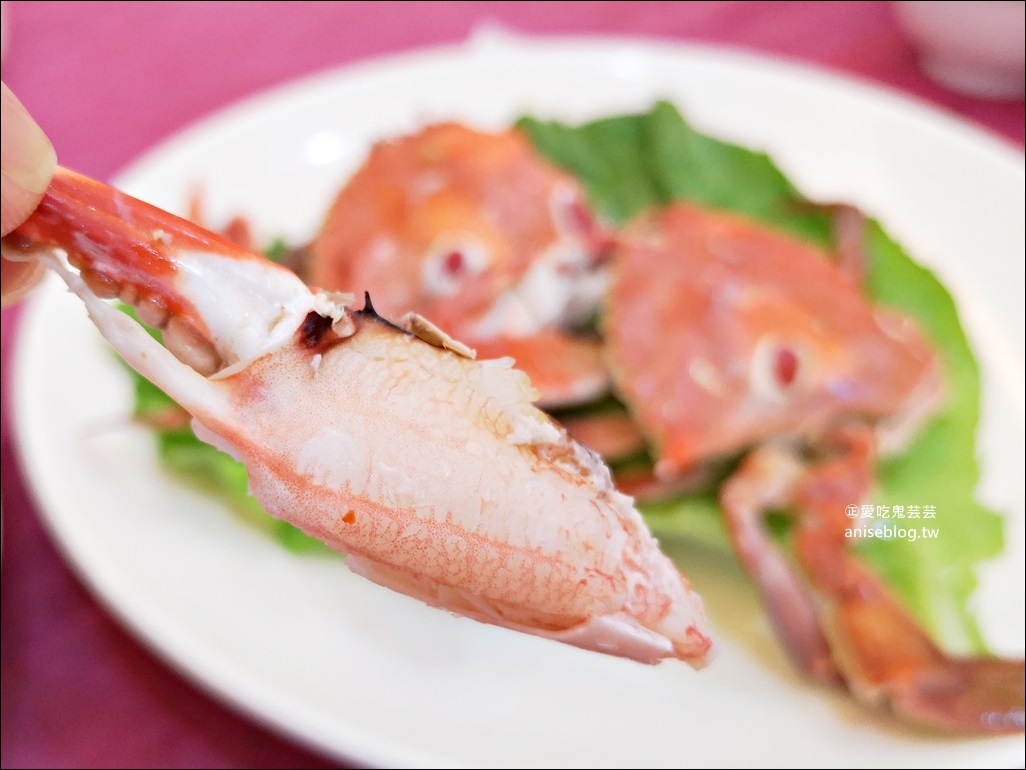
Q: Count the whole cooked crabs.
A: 2